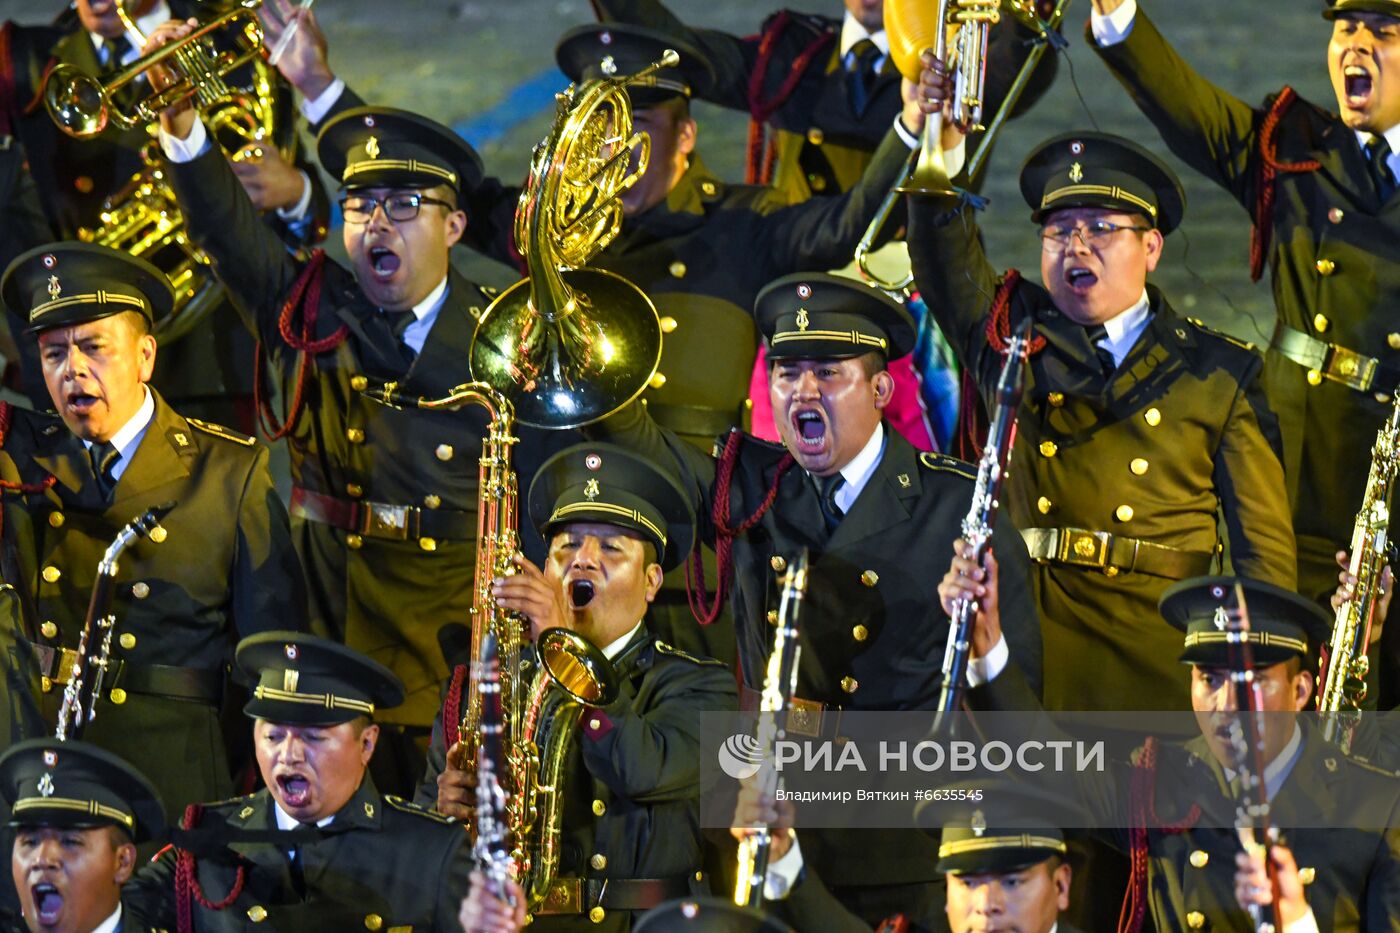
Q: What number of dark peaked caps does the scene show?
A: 12